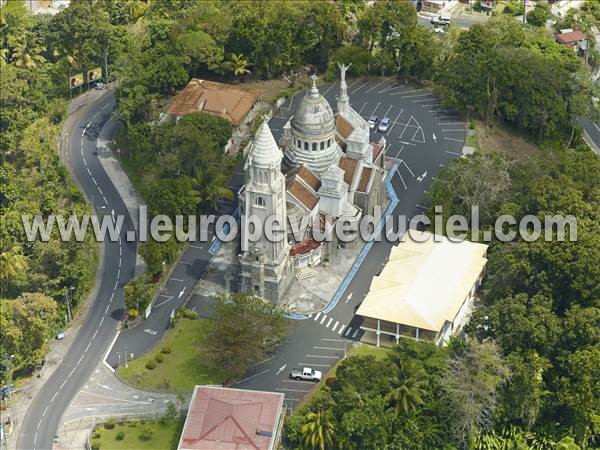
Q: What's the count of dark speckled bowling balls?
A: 0